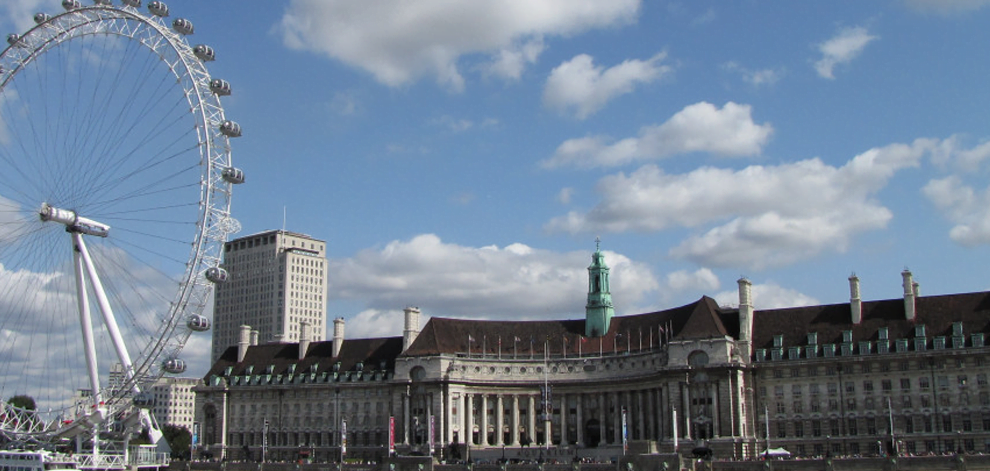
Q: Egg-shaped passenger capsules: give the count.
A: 15